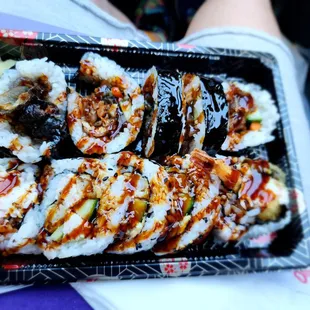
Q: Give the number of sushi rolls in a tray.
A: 10